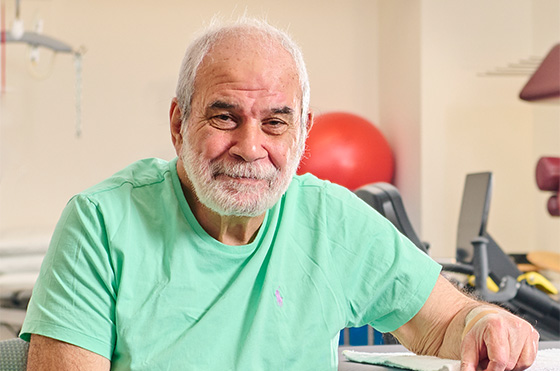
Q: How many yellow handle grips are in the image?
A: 2